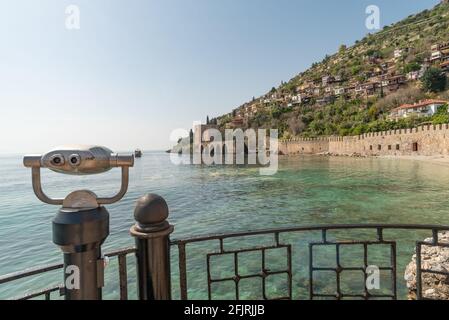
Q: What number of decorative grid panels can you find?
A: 3